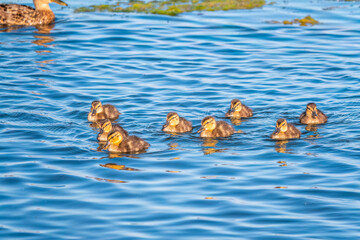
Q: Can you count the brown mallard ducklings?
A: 8